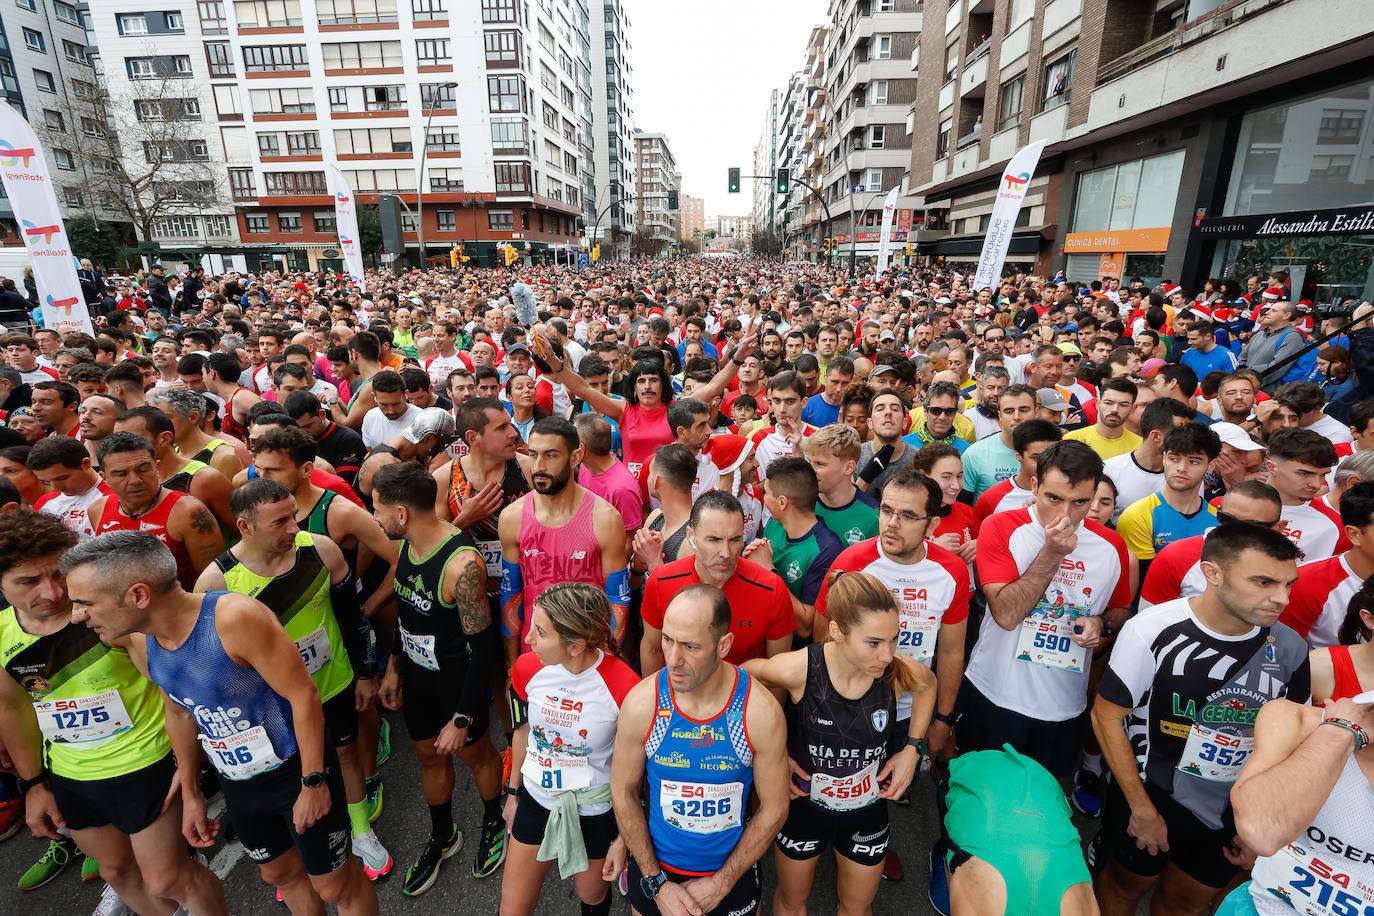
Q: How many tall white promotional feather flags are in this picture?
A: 4